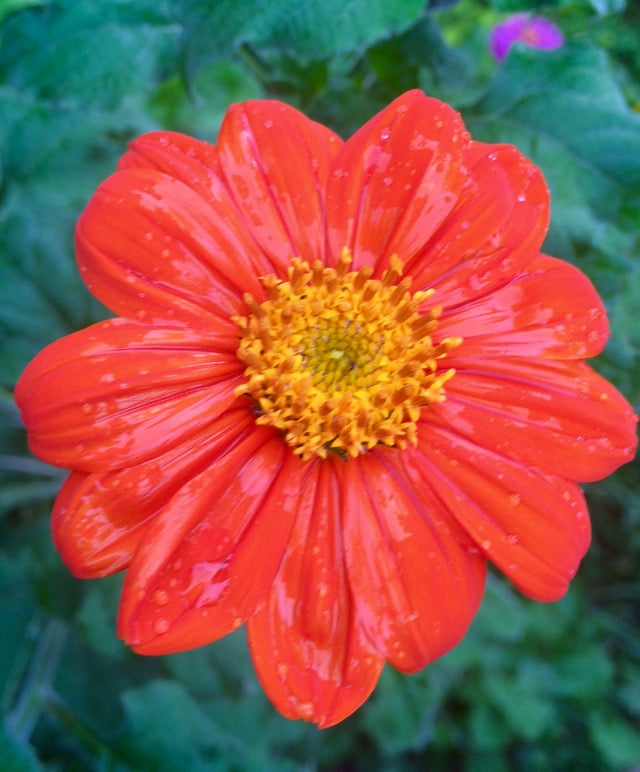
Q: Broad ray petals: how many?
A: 13